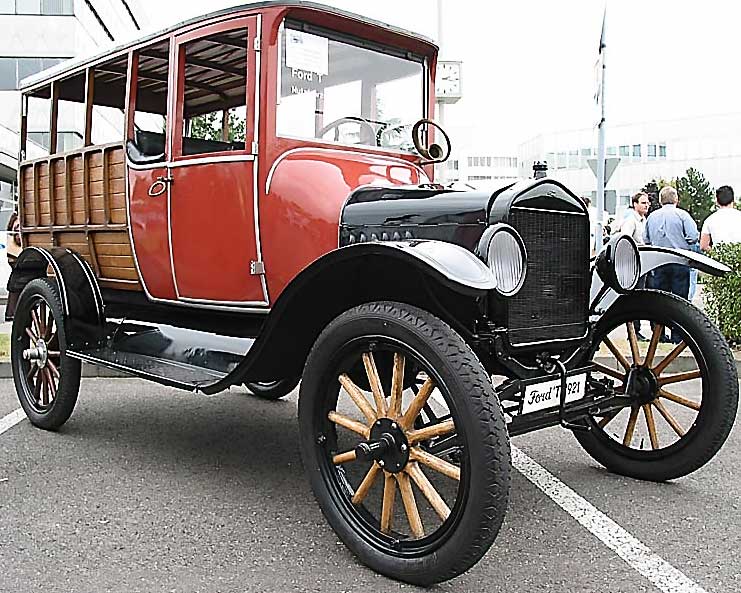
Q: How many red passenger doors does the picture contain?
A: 1